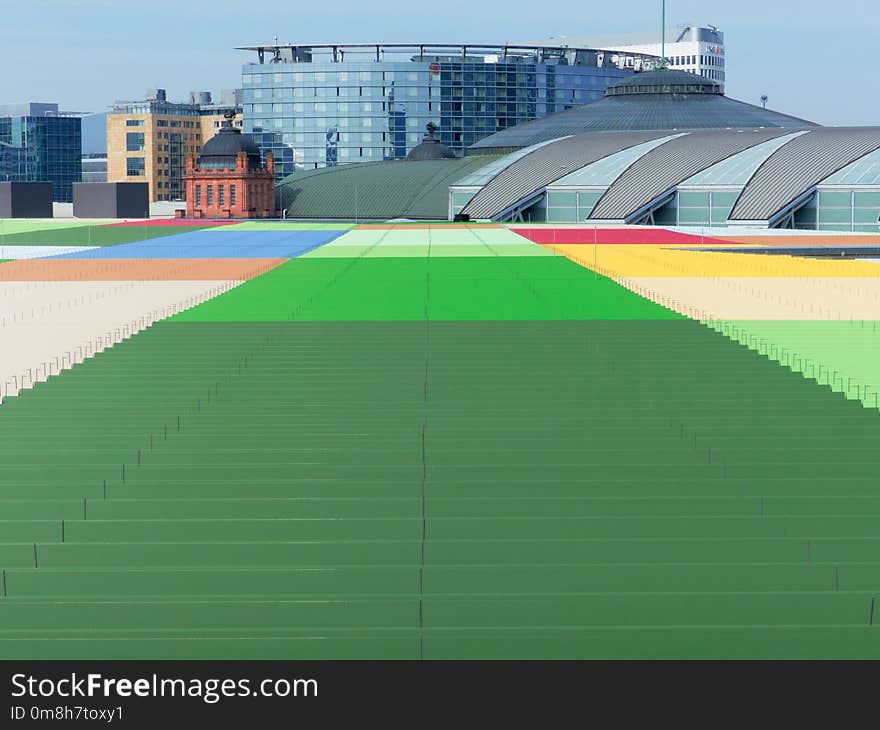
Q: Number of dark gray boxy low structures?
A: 2